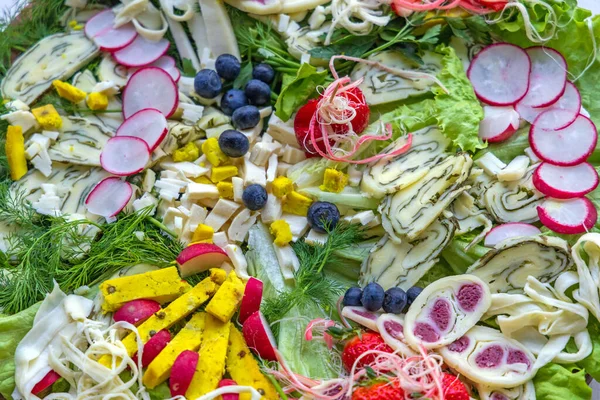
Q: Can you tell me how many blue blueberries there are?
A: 13